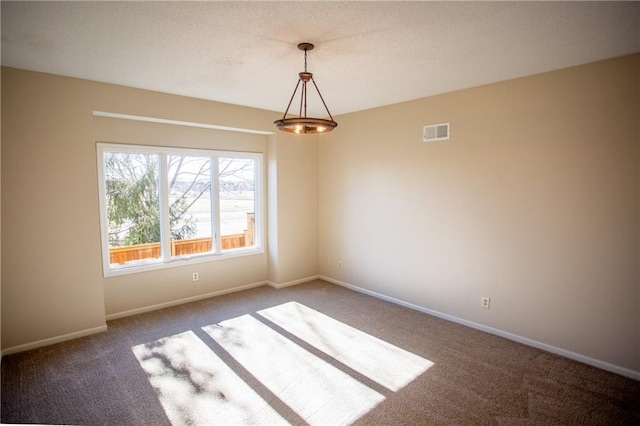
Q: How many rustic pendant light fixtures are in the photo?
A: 1